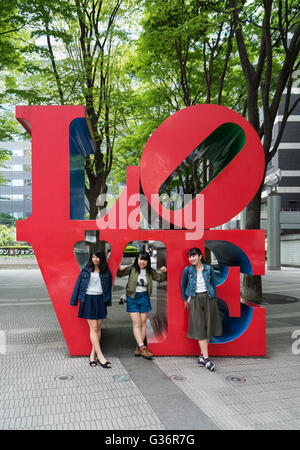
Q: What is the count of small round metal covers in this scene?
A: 4